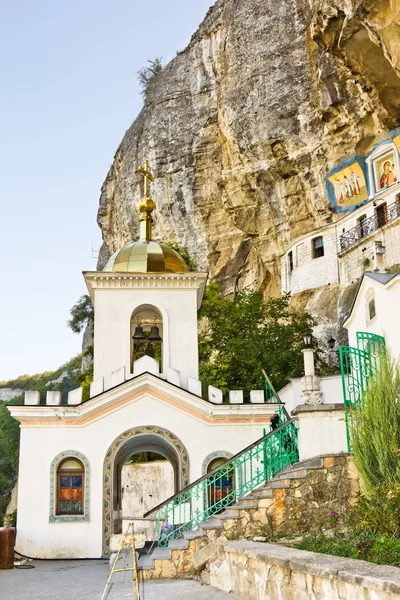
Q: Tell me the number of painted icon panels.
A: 2